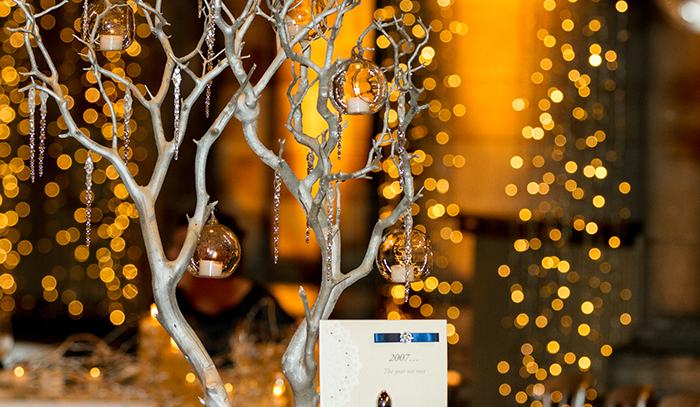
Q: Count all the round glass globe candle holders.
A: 5